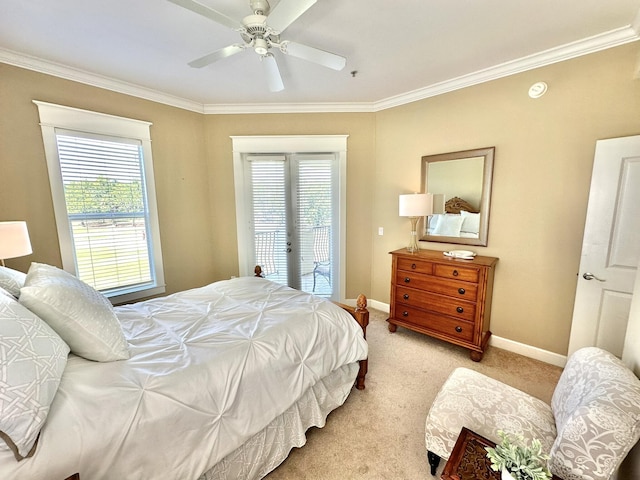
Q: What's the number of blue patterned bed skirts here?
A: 0